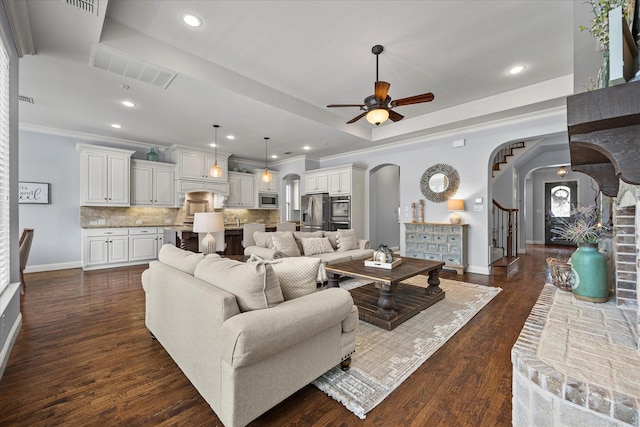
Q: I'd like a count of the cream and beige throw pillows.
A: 4